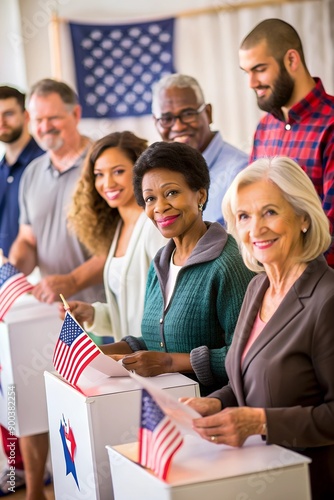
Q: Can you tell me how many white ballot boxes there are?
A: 3